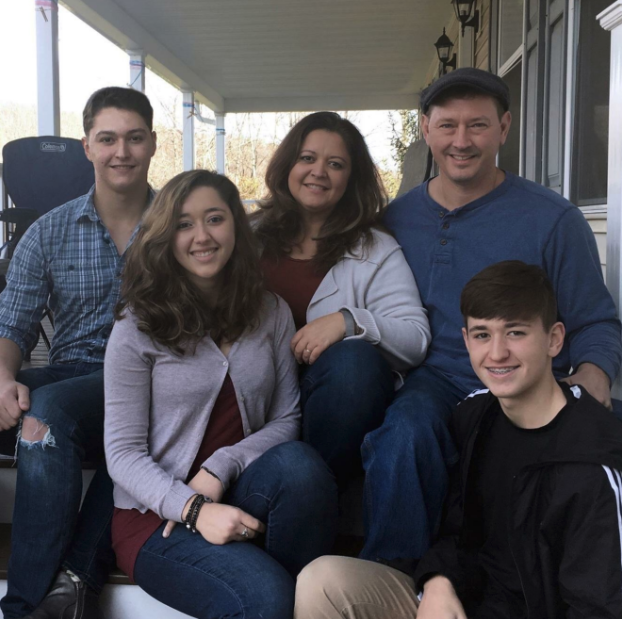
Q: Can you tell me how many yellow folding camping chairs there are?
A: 0